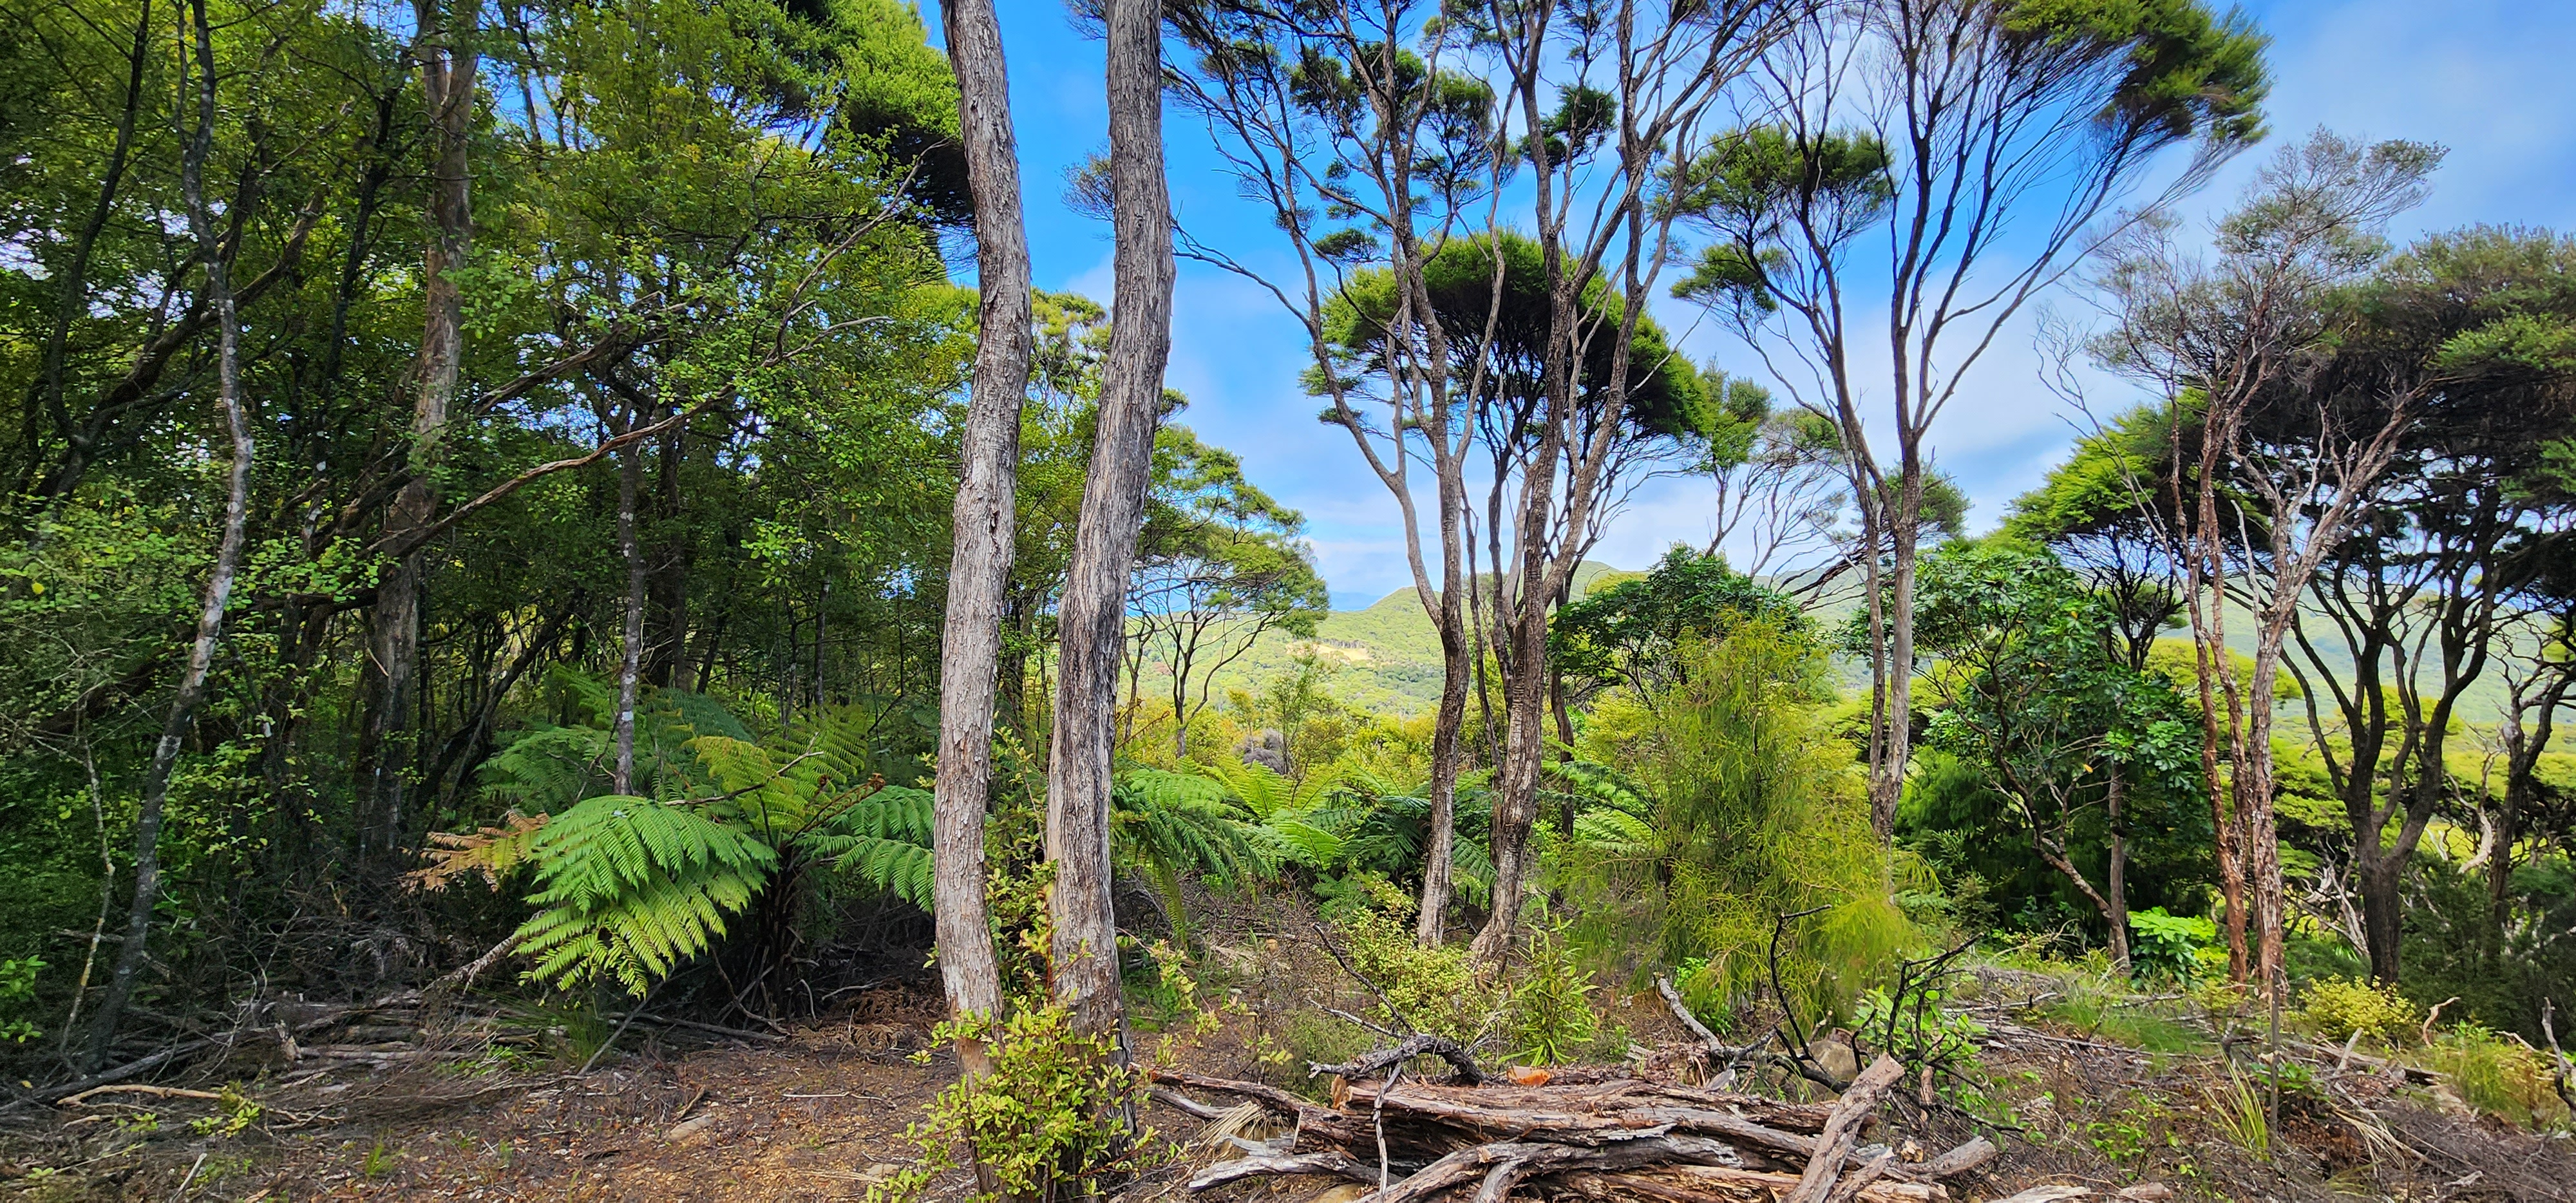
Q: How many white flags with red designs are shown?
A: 0